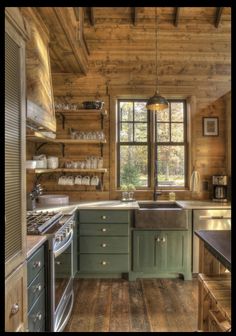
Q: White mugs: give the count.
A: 5